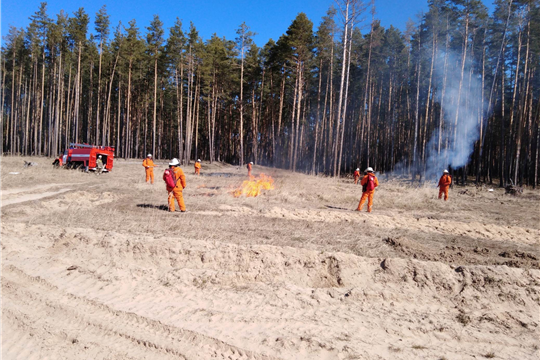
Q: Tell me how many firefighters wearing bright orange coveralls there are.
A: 7